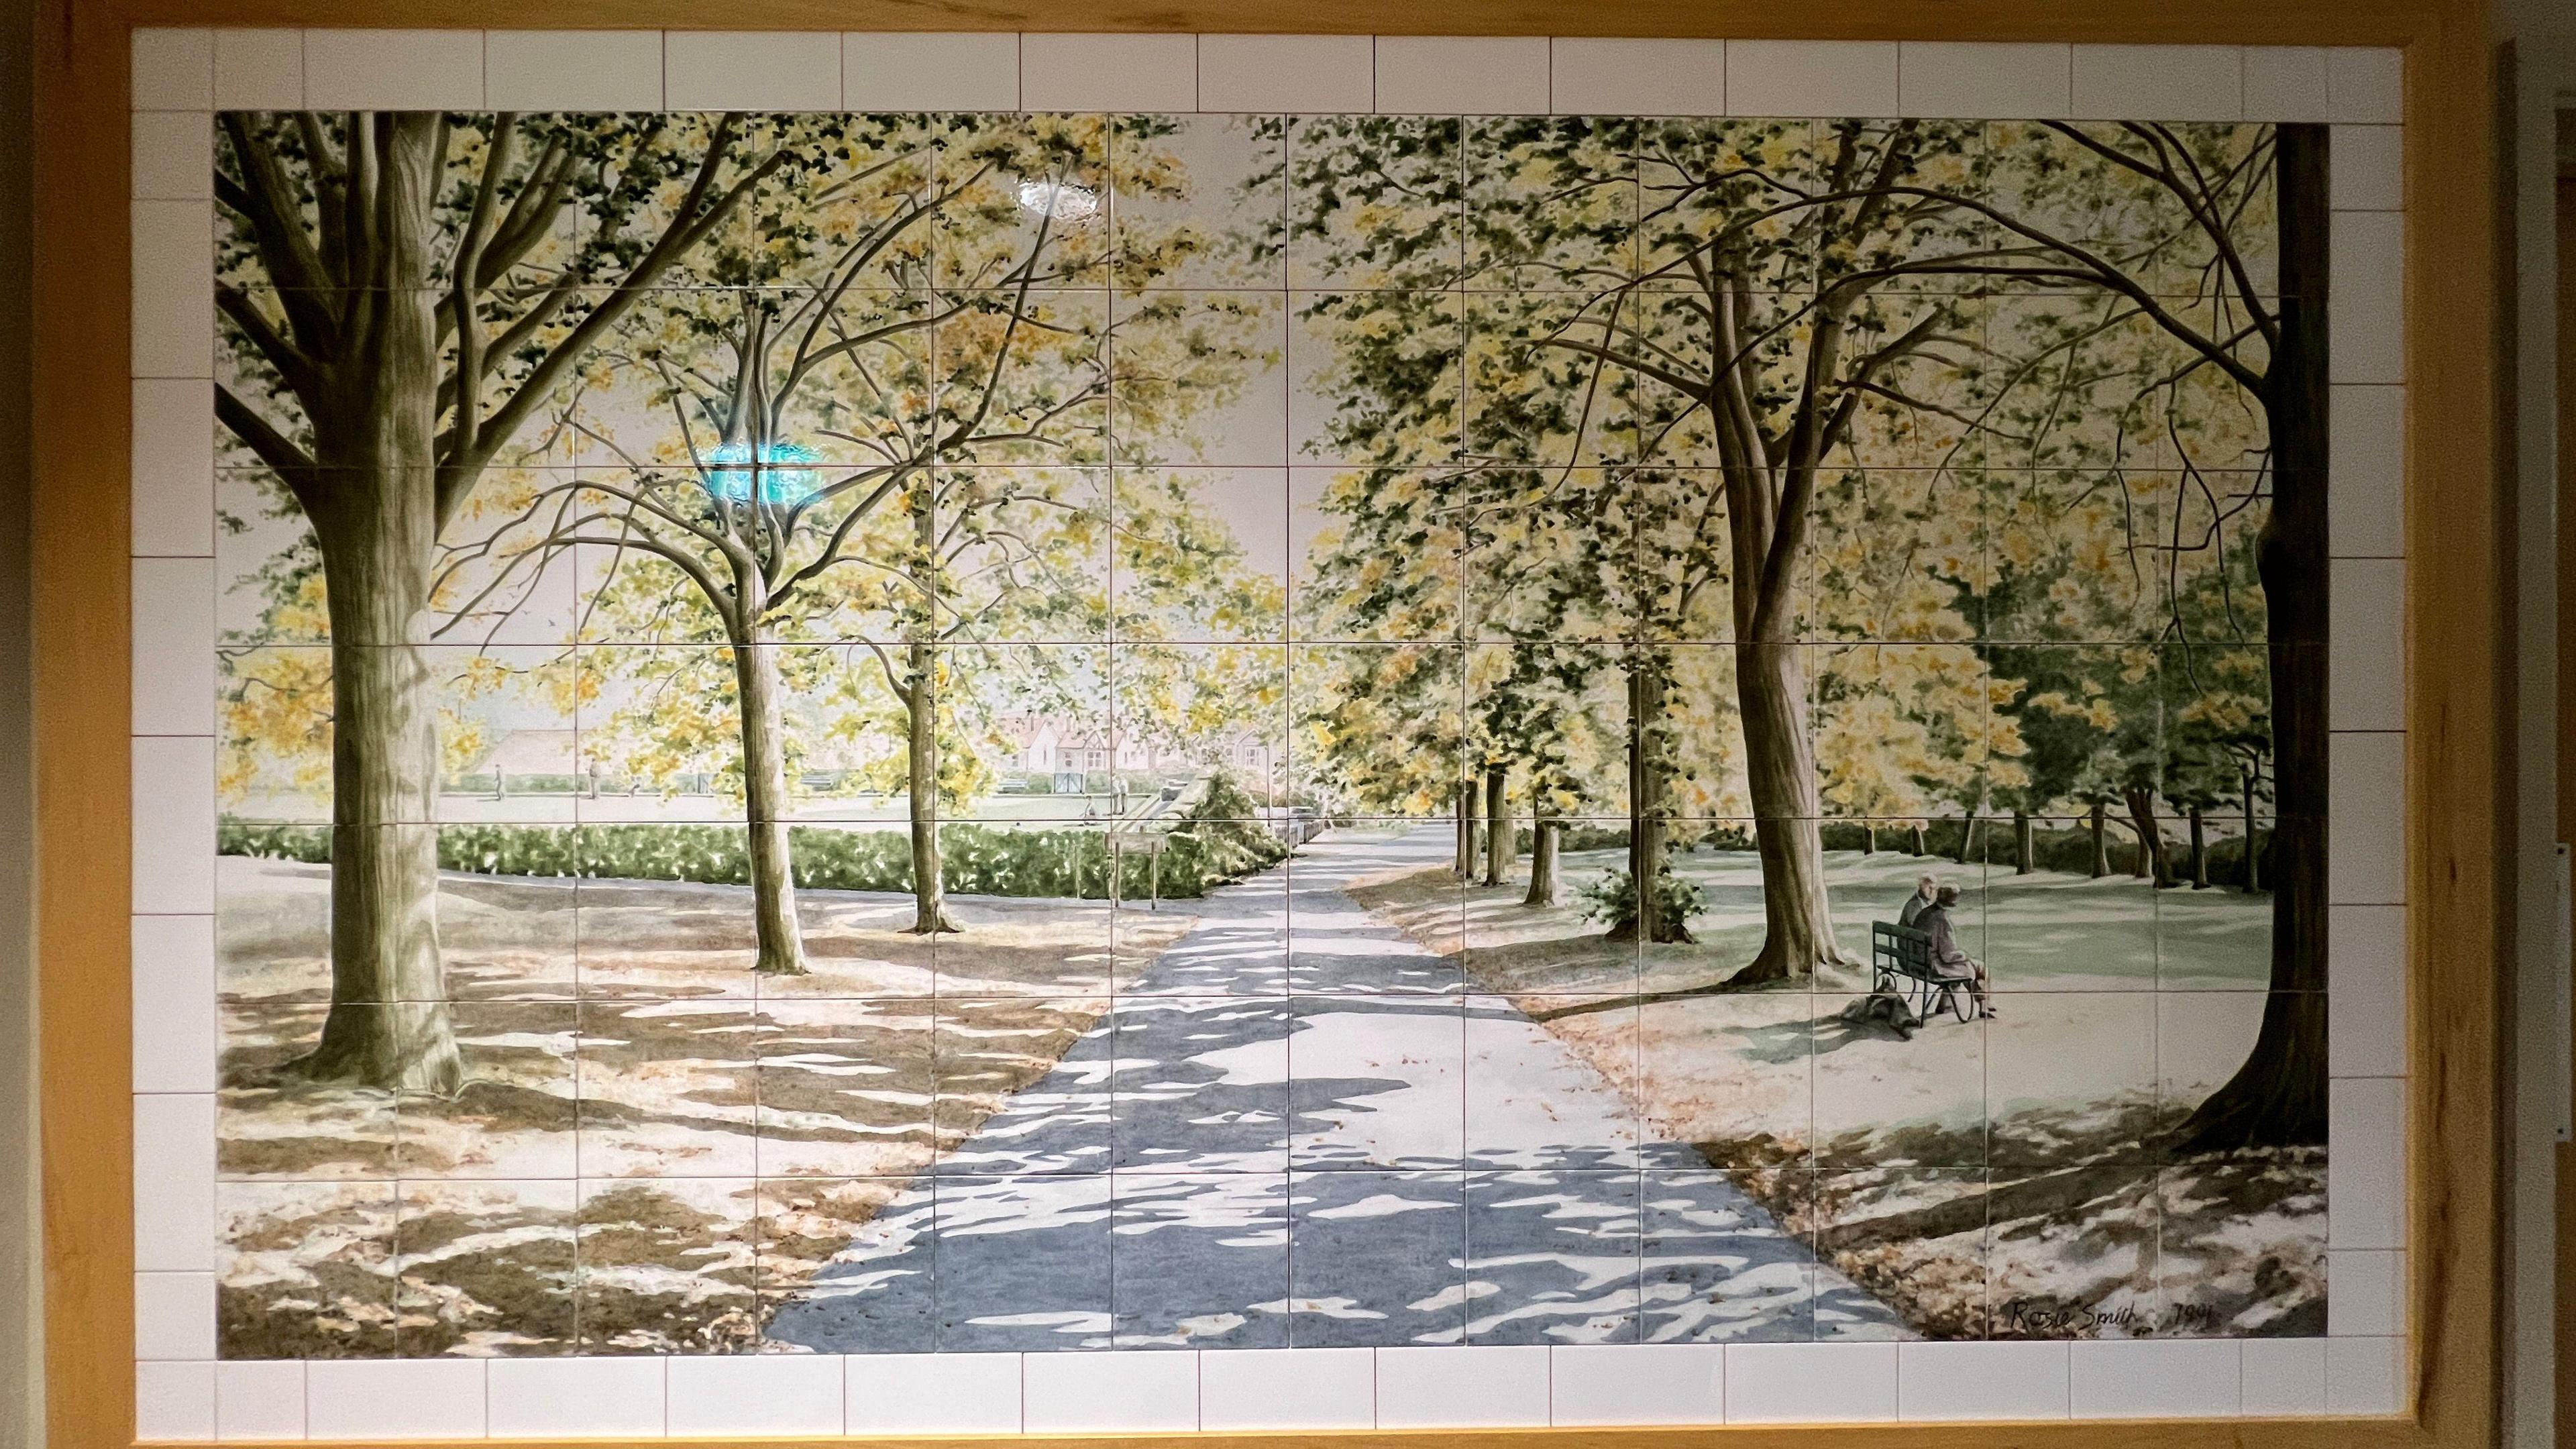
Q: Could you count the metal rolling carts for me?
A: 0